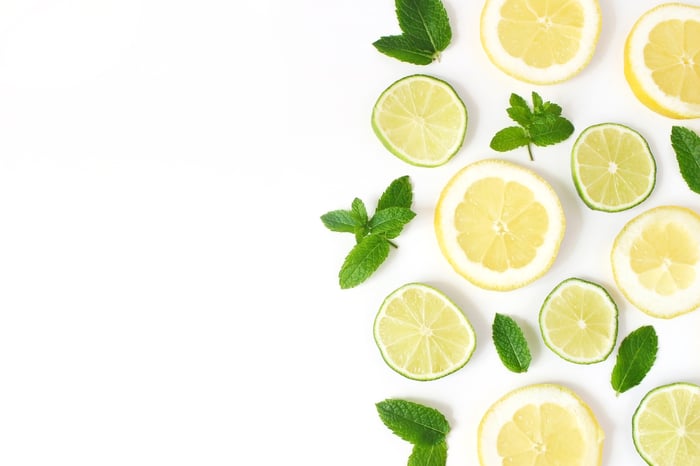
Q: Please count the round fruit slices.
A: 10